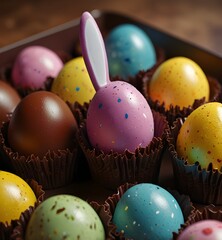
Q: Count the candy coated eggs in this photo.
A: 10